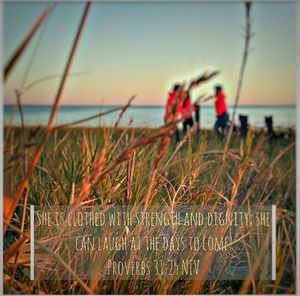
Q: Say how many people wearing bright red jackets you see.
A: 3